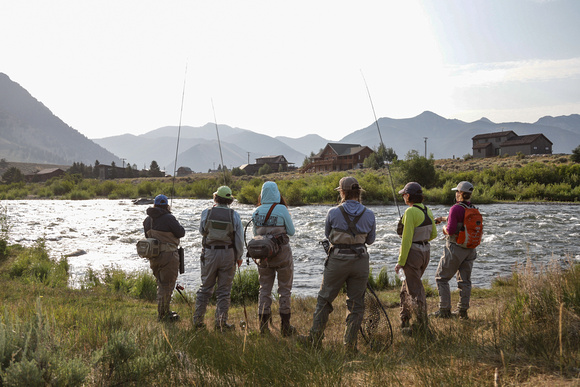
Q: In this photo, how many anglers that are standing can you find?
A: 6